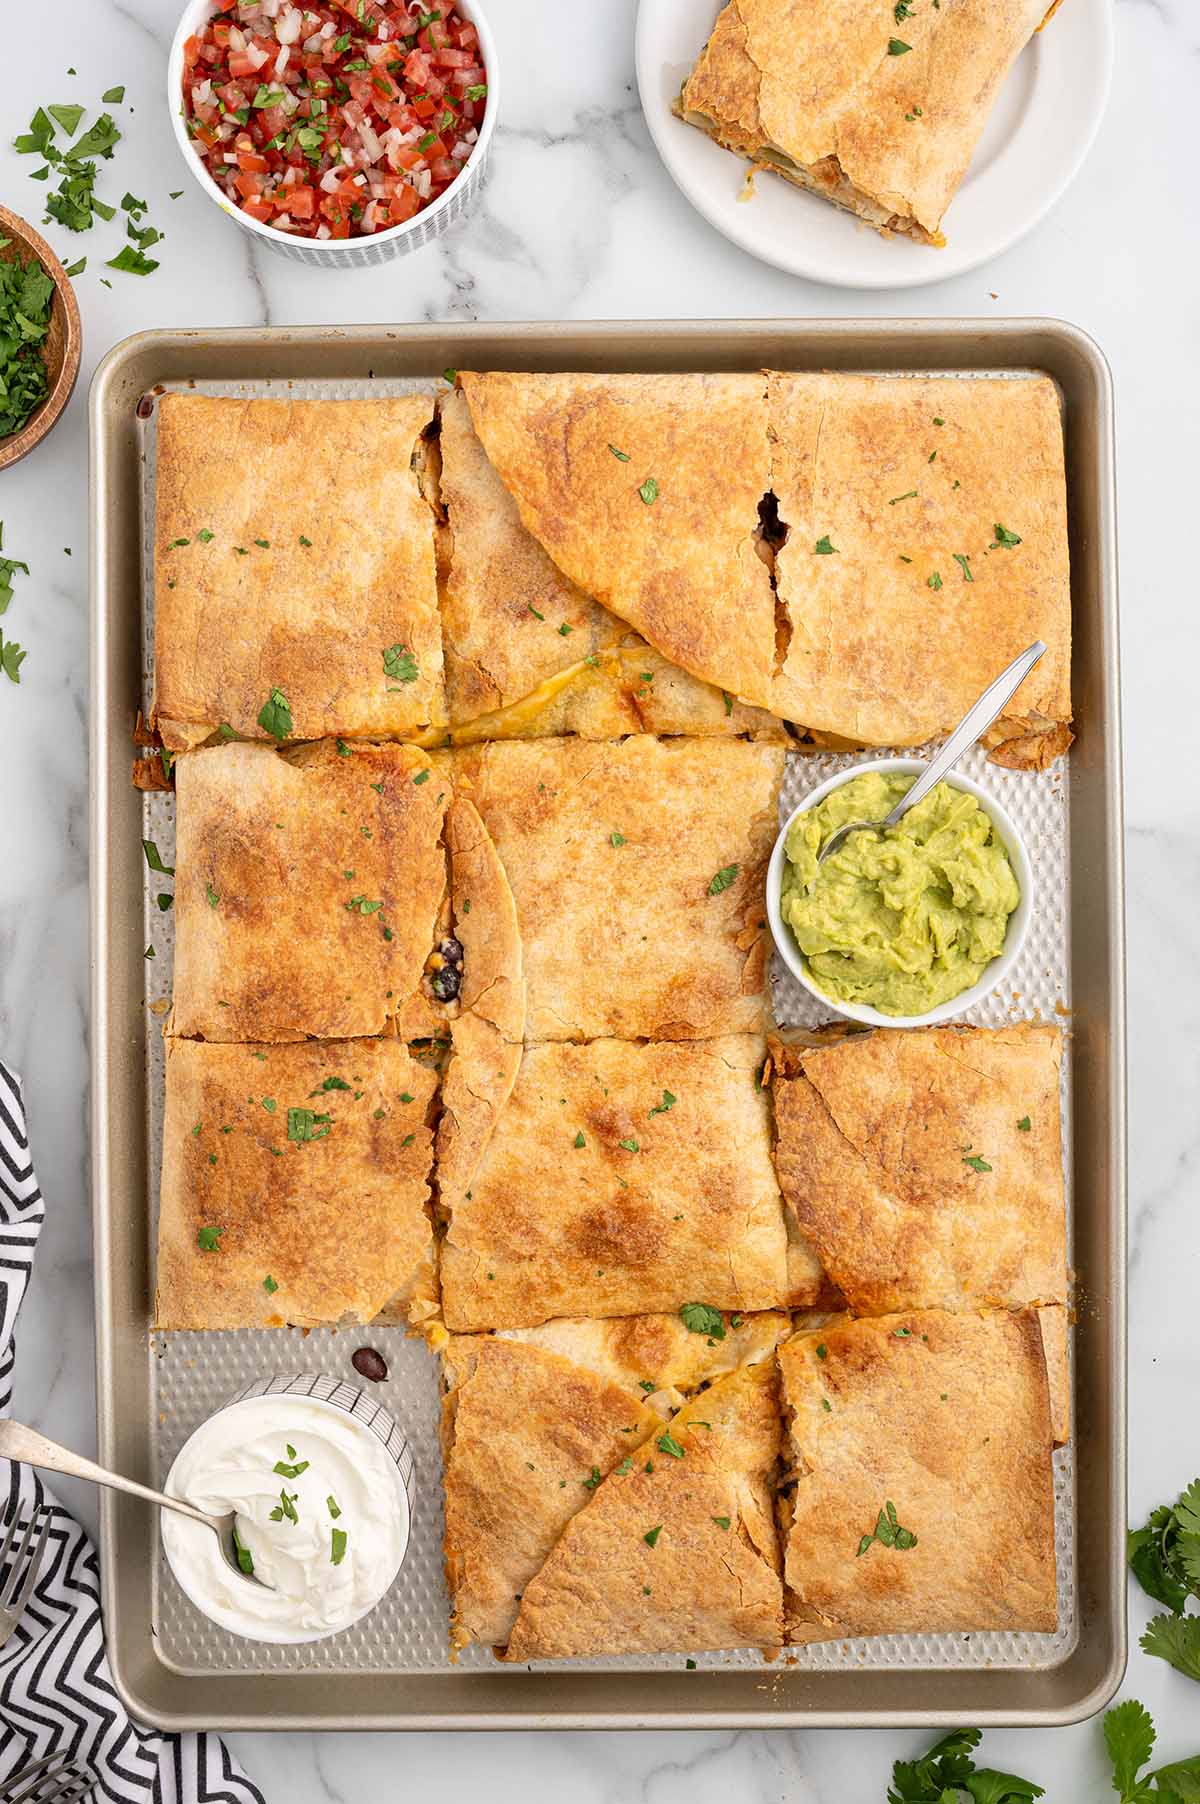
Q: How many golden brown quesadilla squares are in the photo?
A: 11